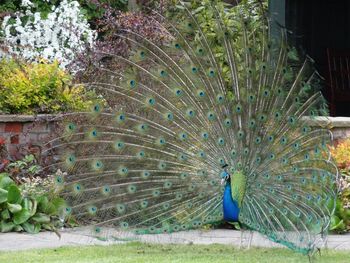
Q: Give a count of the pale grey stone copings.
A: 2